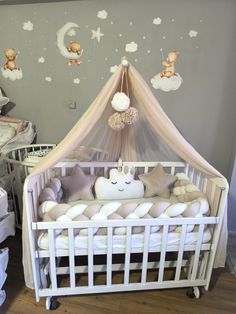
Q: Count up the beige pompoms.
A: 2